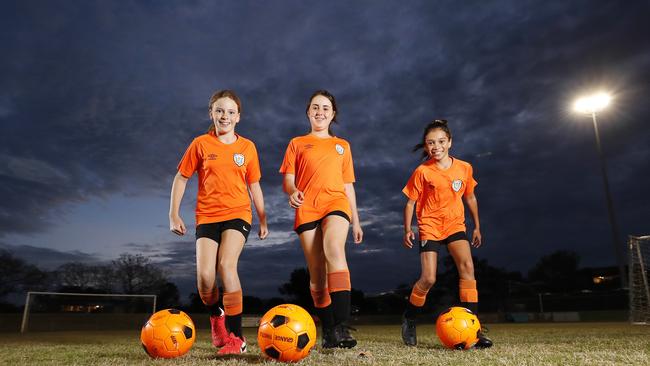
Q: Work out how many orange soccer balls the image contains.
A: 3